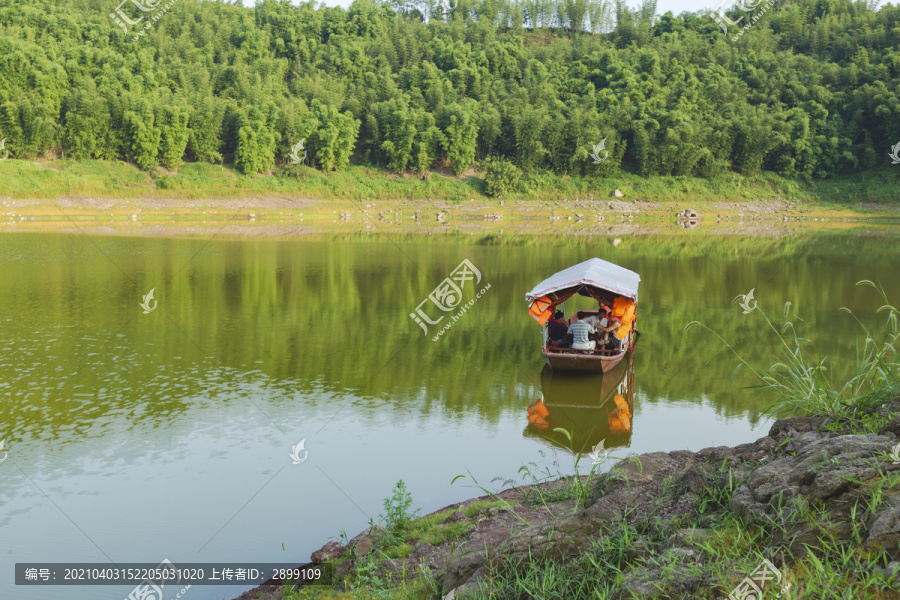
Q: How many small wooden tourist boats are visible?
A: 1